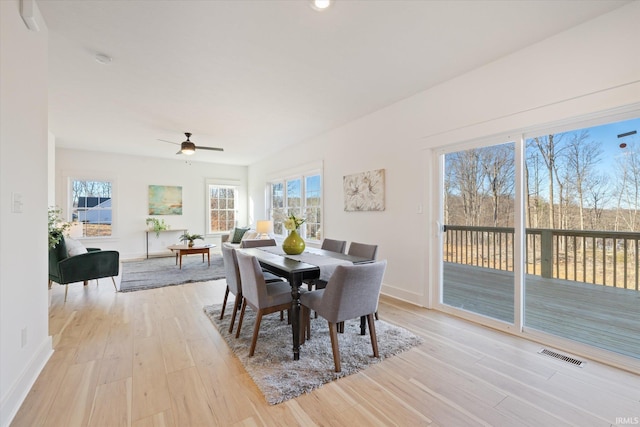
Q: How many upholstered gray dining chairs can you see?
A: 6